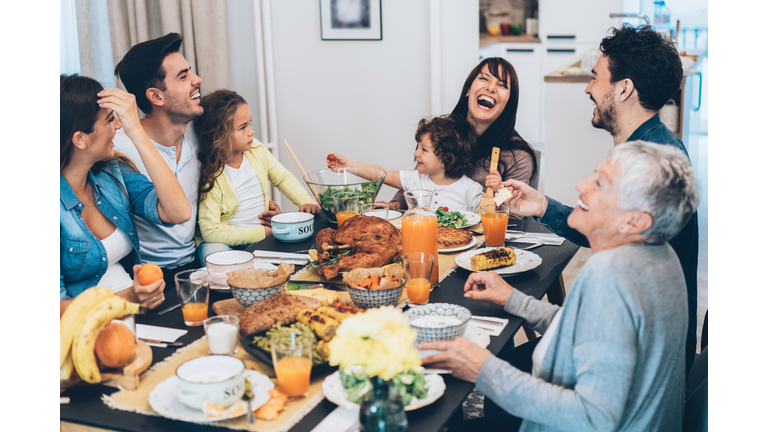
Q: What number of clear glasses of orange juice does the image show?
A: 5